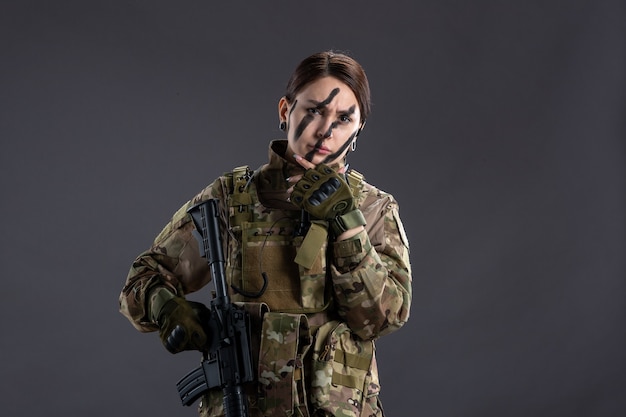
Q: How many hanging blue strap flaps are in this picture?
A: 0